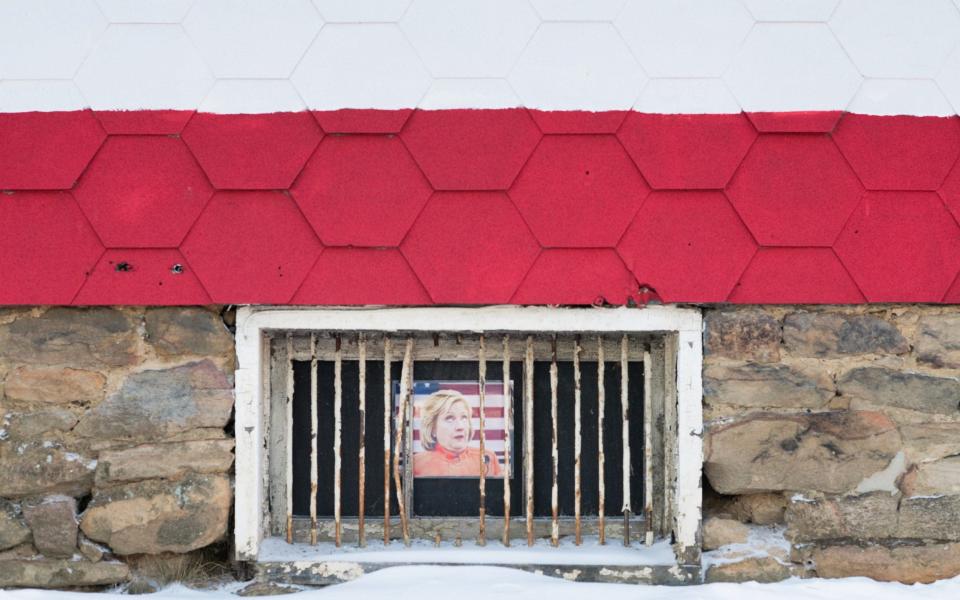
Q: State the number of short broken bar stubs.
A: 4